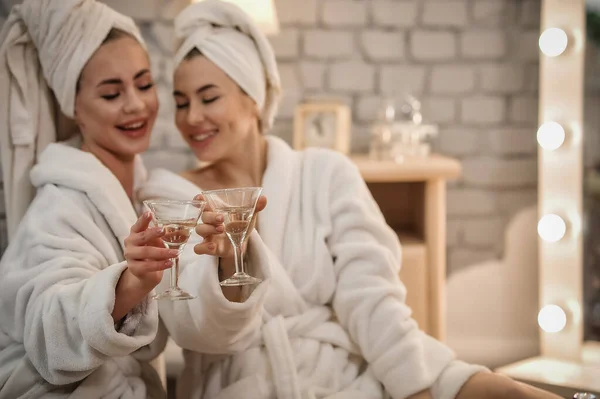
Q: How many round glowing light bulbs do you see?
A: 4